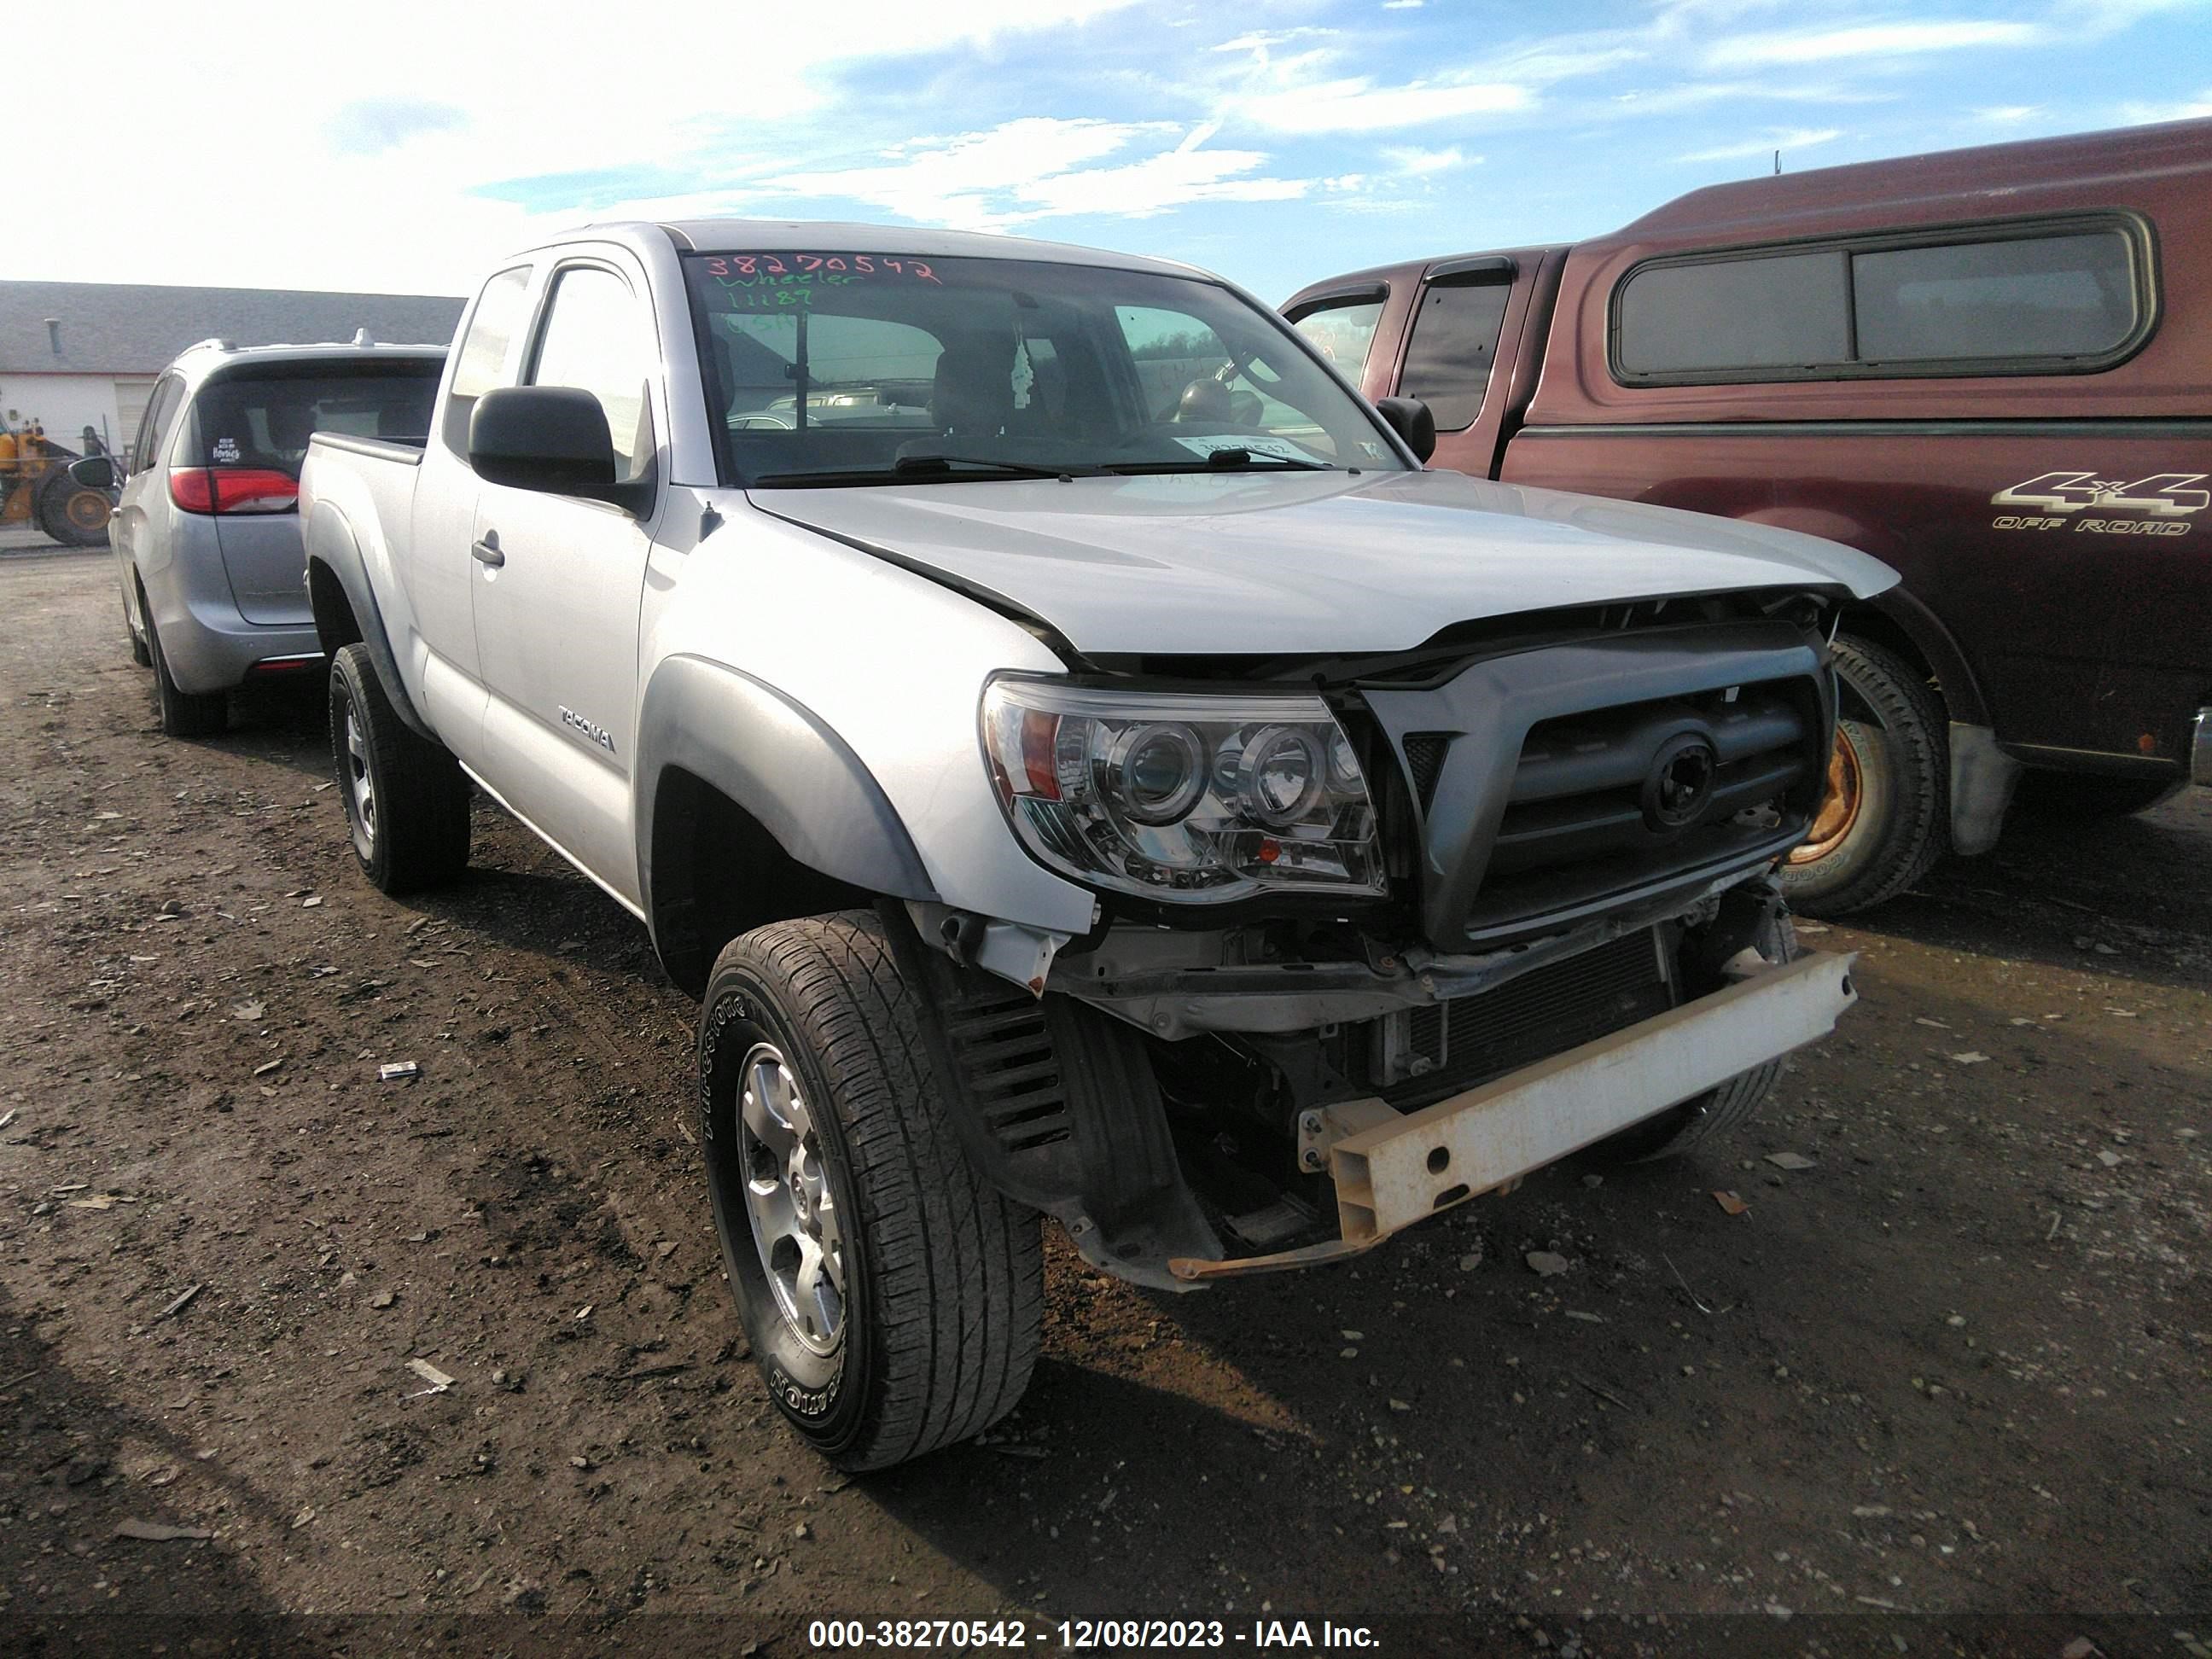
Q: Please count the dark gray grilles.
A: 1